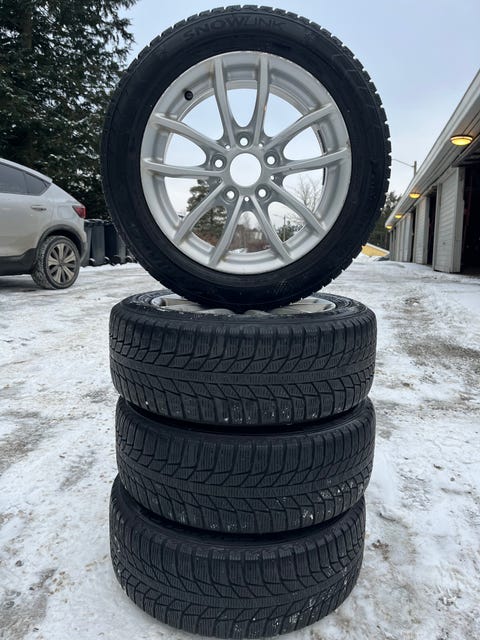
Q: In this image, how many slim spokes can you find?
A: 10